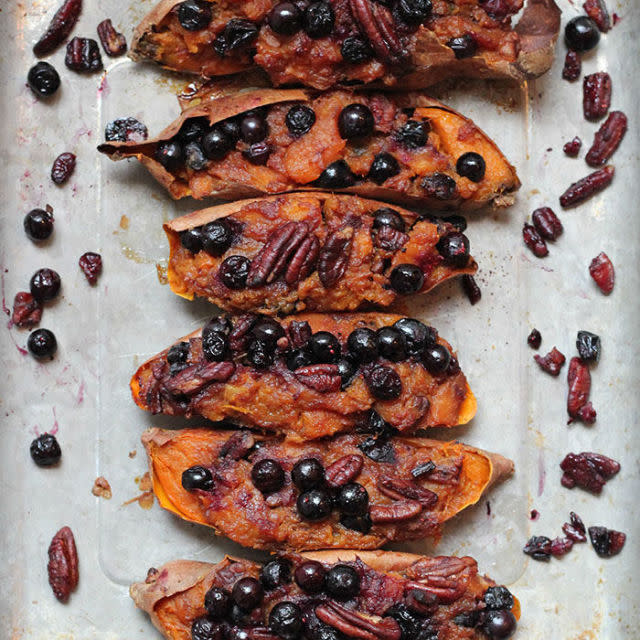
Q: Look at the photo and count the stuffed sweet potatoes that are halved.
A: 6